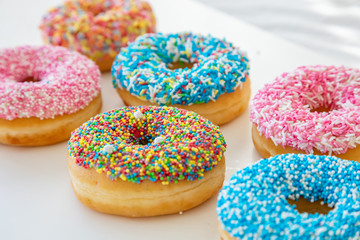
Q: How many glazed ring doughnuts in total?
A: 6